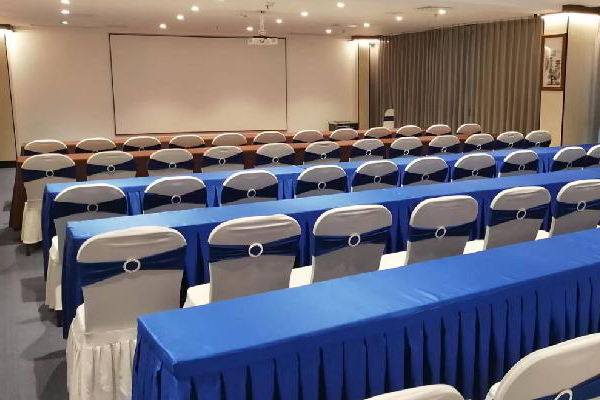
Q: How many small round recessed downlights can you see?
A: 14